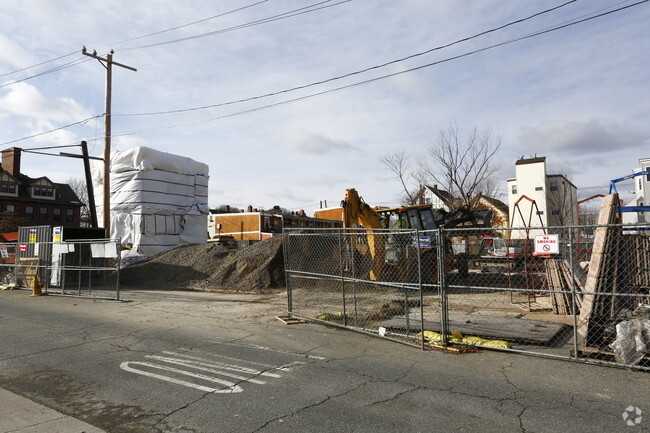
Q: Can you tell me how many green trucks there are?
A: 0